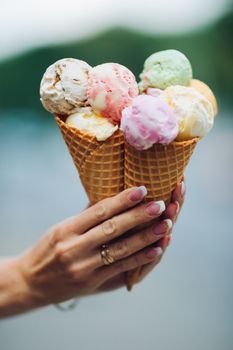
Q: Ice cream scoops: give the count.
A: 7